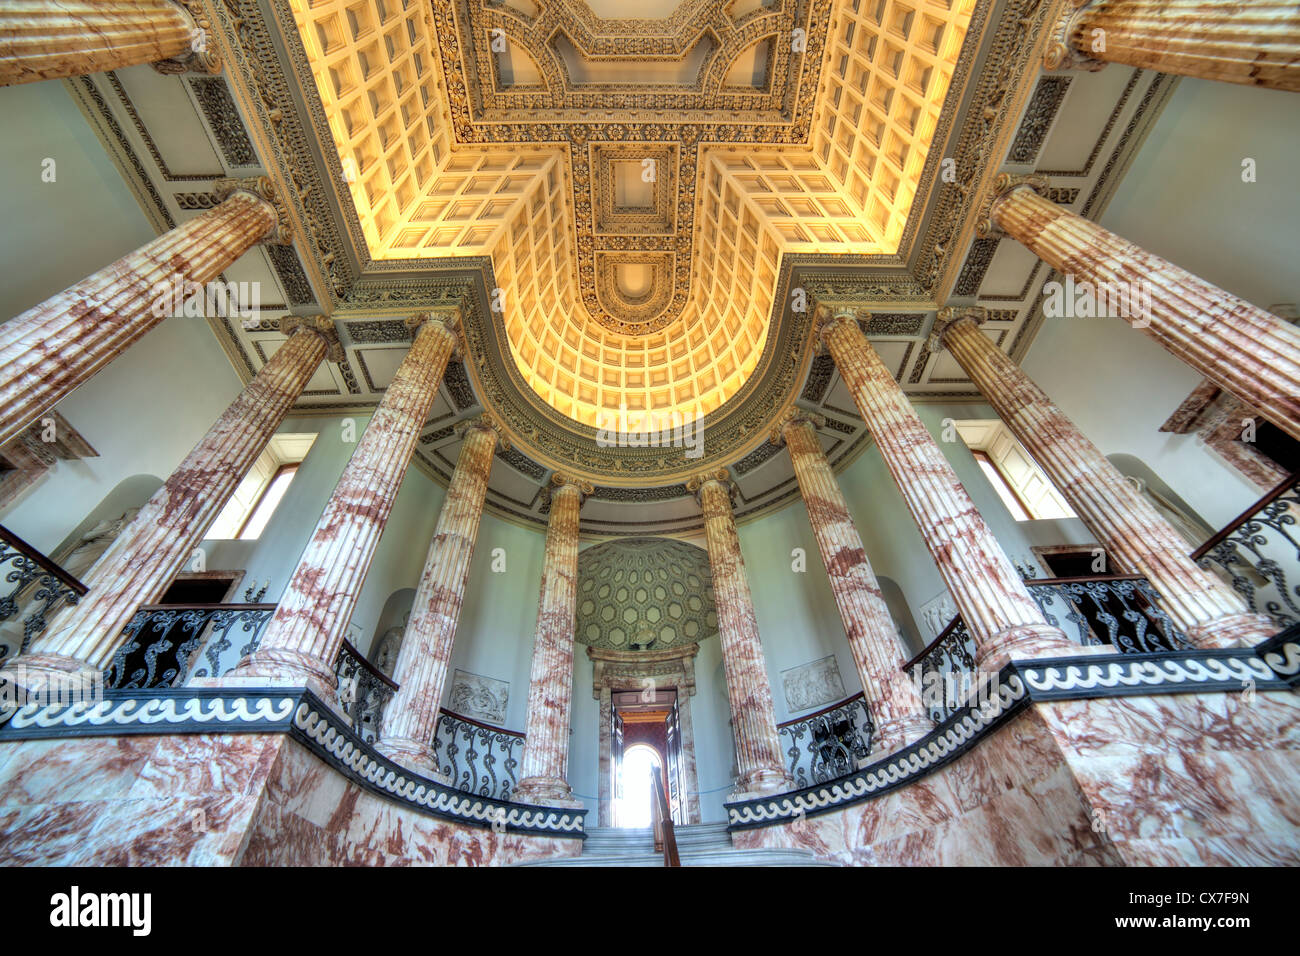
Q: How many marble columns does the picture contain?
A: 12